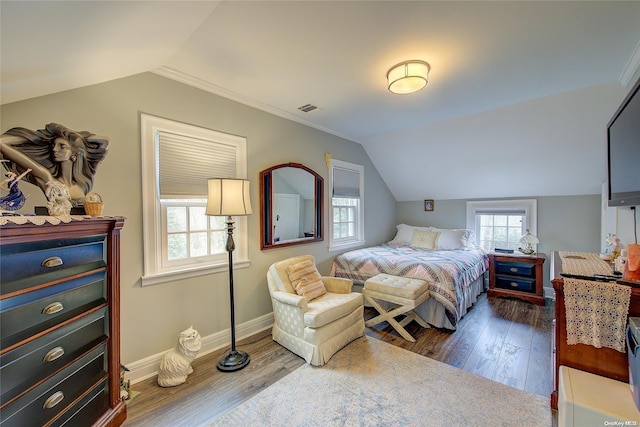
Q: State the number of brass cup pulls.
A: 6